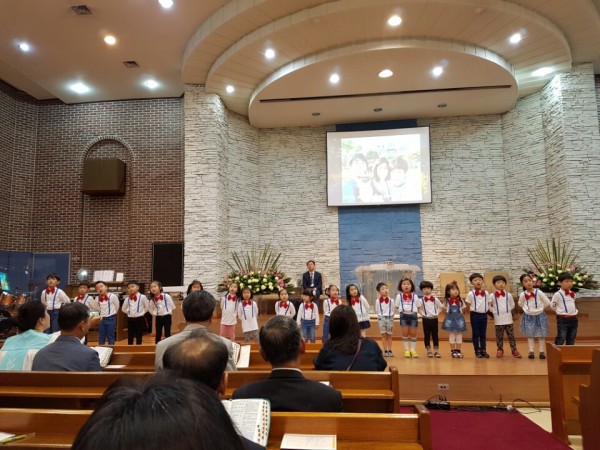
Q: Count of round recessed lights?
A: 13